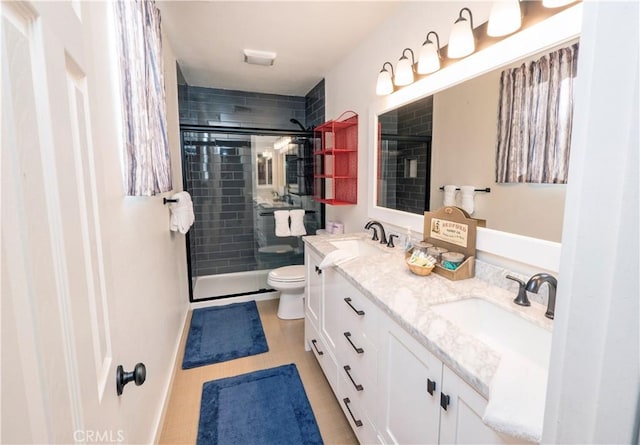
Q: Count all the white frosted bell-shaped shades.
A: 6